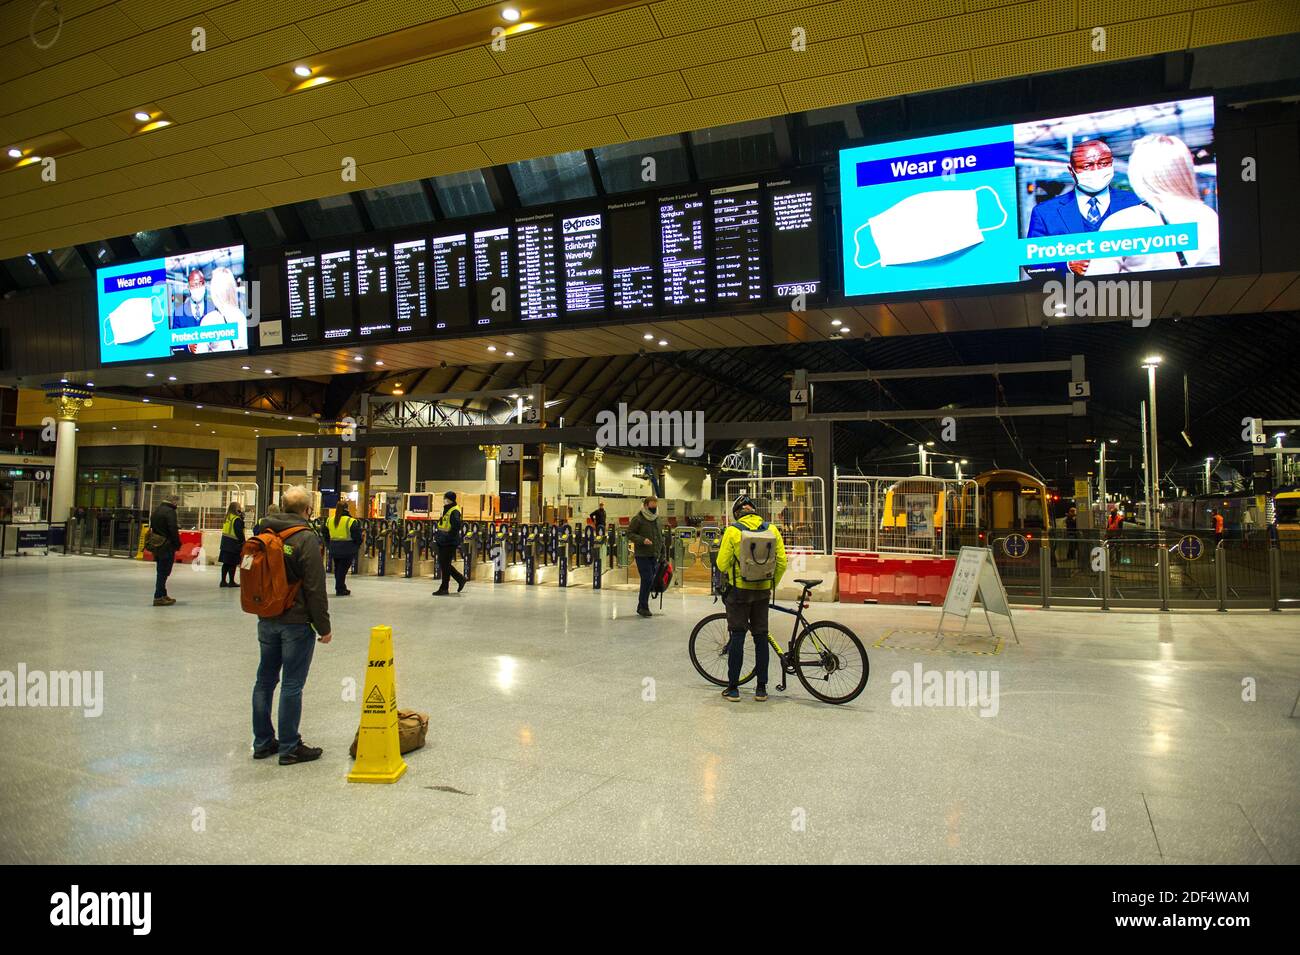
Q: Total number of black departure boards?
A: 12